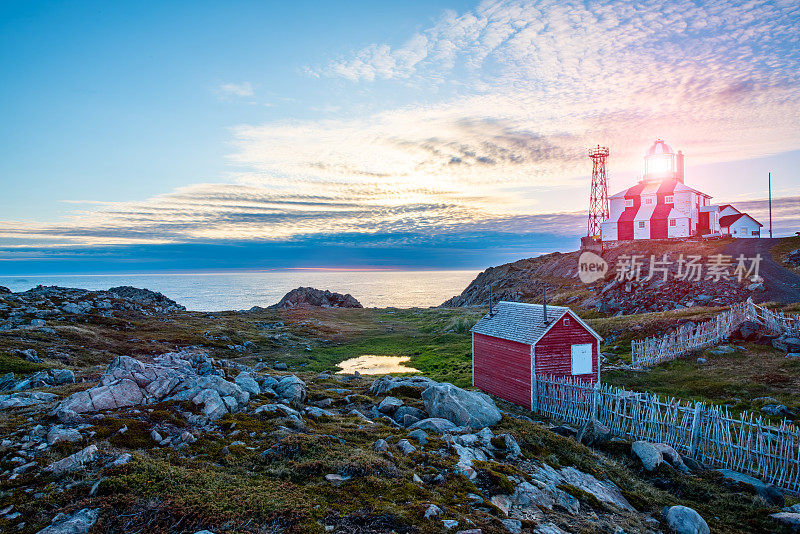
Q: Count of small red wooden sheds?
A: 1